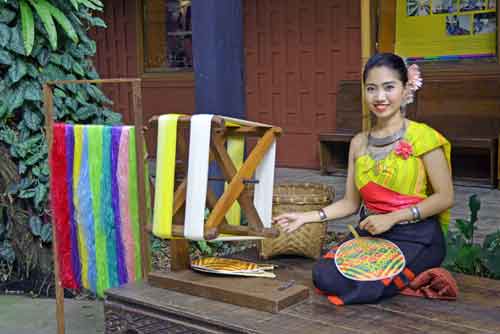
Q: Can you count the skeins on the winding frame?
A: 2